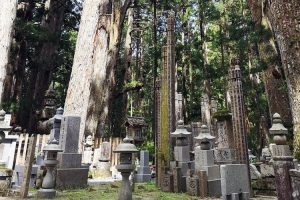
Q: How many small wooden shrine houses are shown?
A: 1